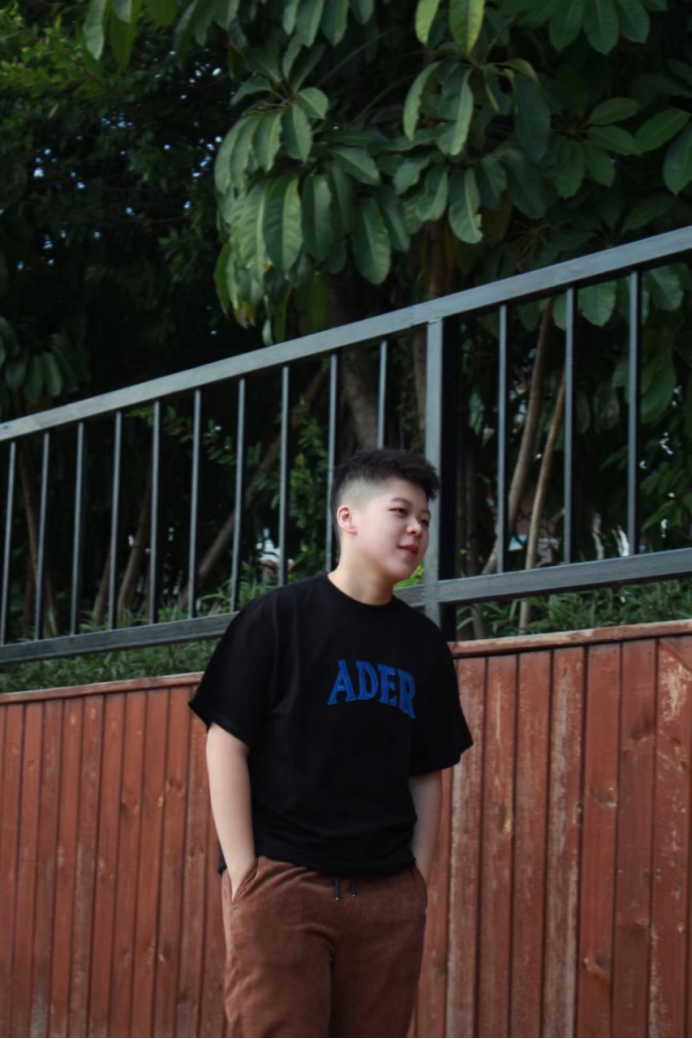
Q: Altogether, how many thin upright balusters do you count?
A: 13